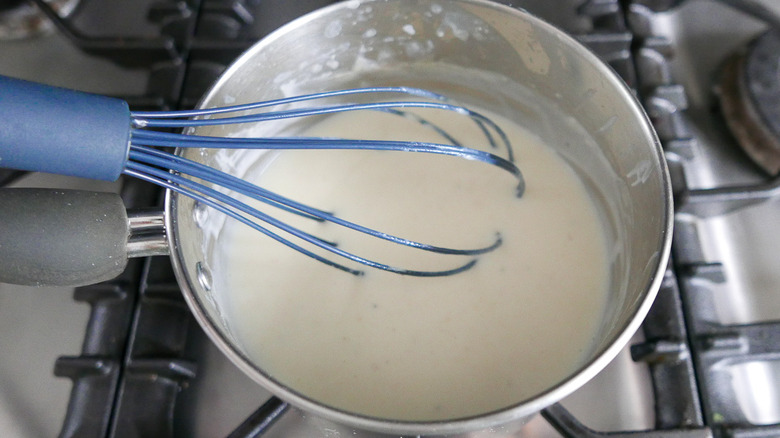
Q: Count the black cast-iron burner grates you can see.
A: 3